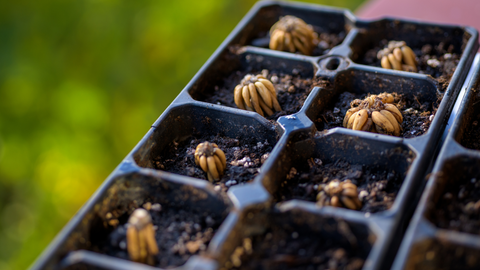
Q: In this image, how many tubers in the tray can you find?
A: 7